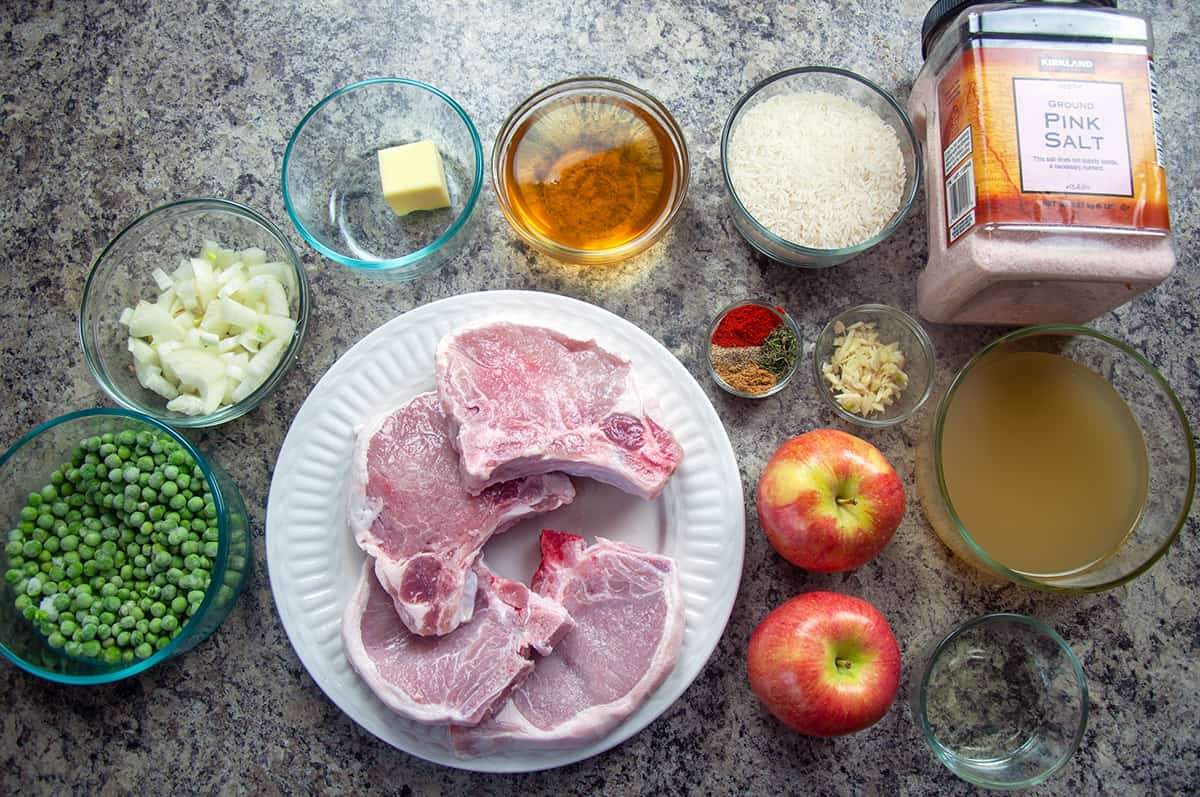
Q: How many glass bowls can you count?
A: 9